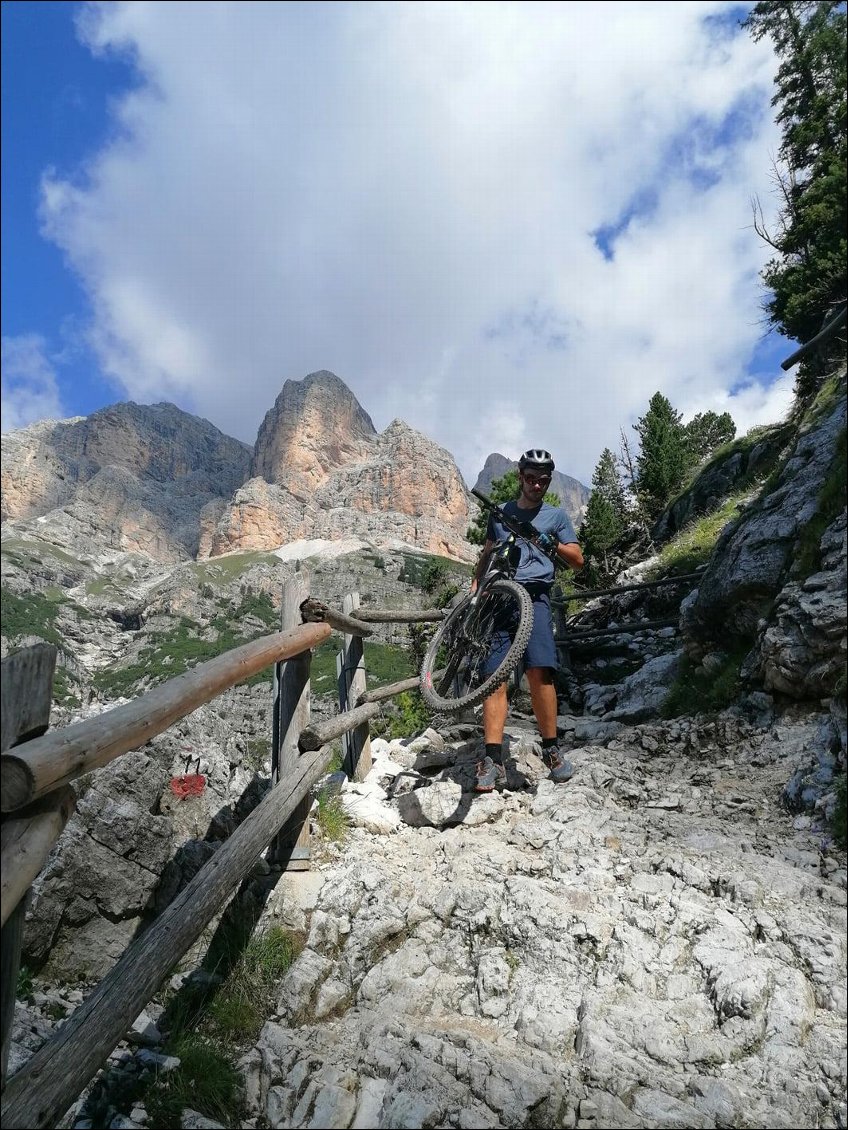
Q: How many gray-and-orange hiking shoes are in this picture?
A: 2